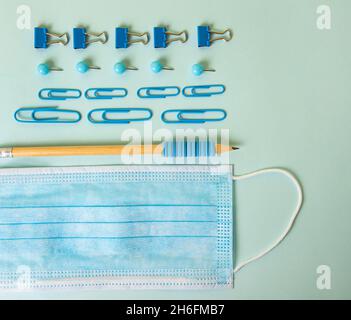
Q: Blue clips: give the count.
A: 12